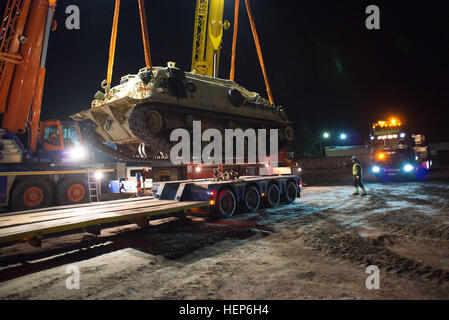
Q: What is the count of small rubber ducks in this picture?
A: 0